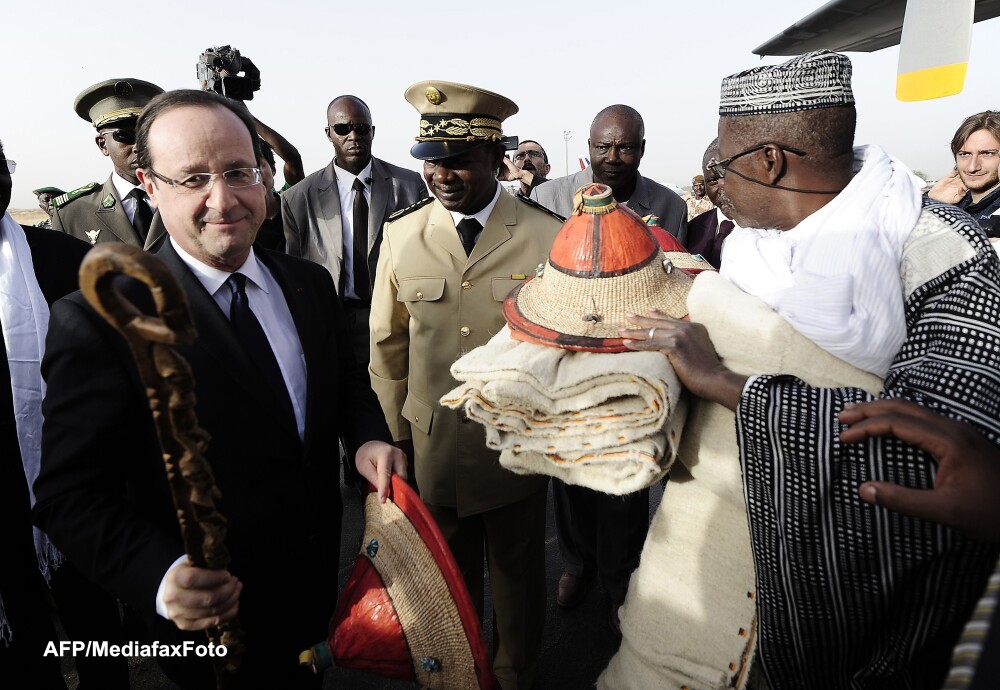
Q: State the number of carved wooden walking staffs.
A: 1